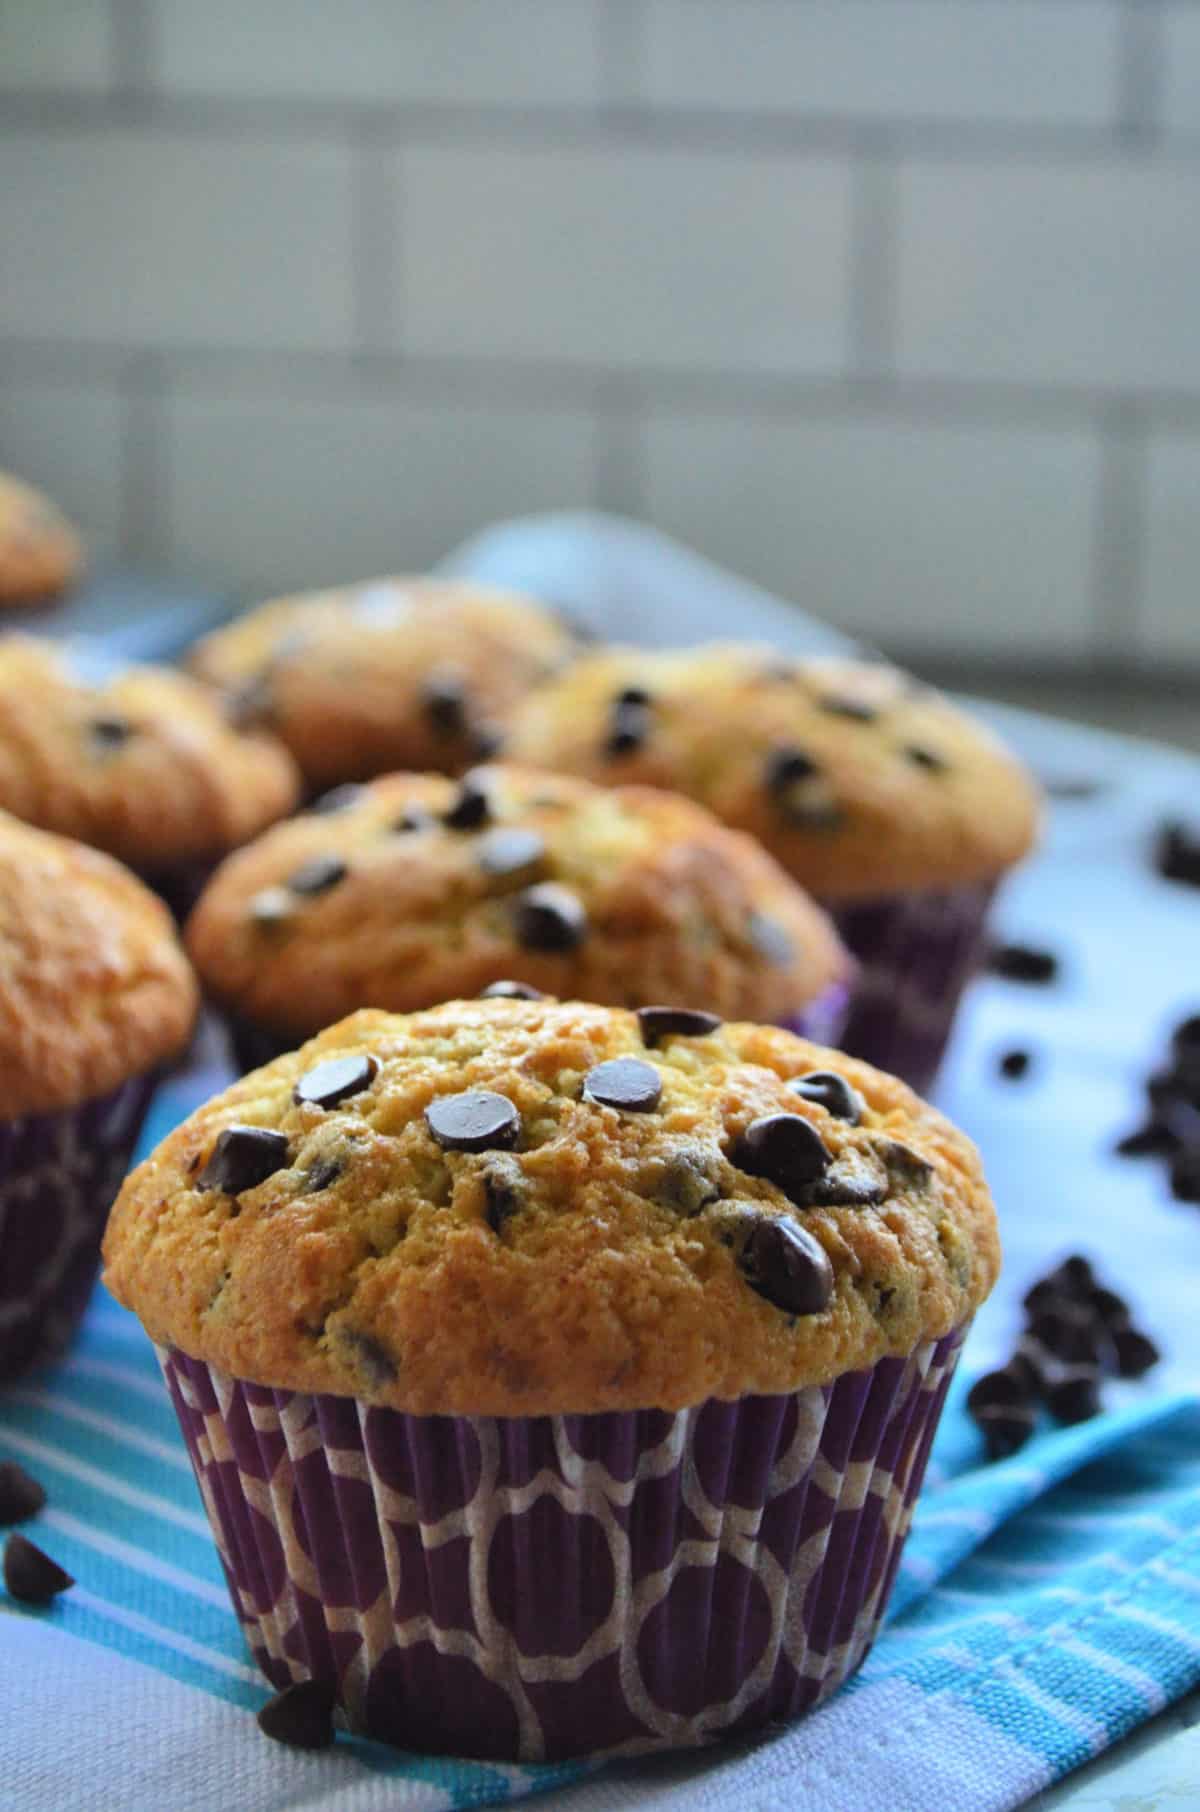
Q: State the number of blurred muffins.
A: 6